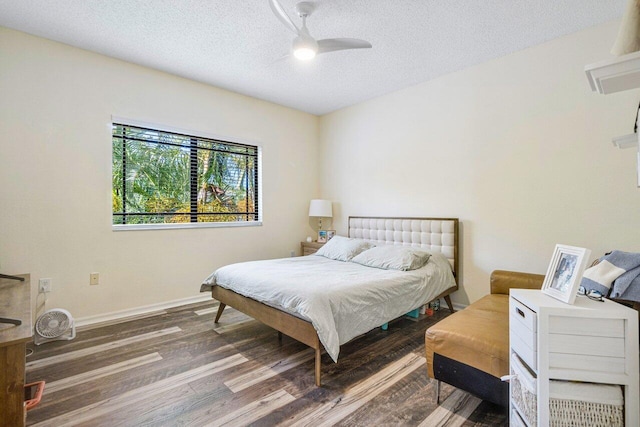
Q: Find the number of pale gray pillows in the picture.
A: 2